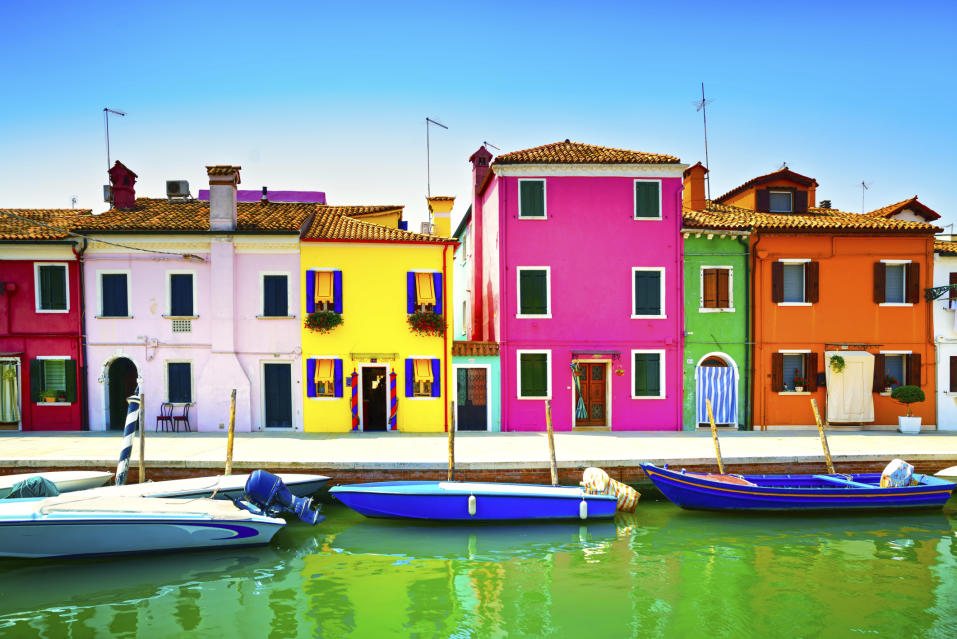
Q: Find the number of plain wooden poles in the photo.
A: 6